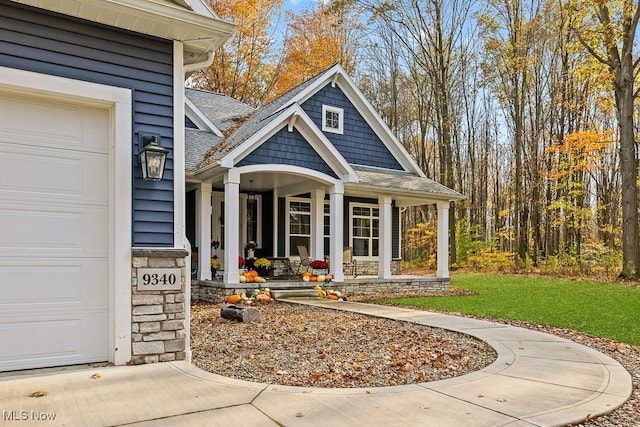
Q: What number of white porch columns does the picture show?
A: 6